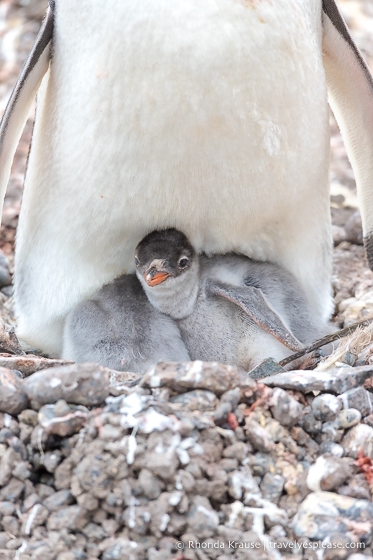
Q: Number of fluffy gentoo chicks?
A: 2